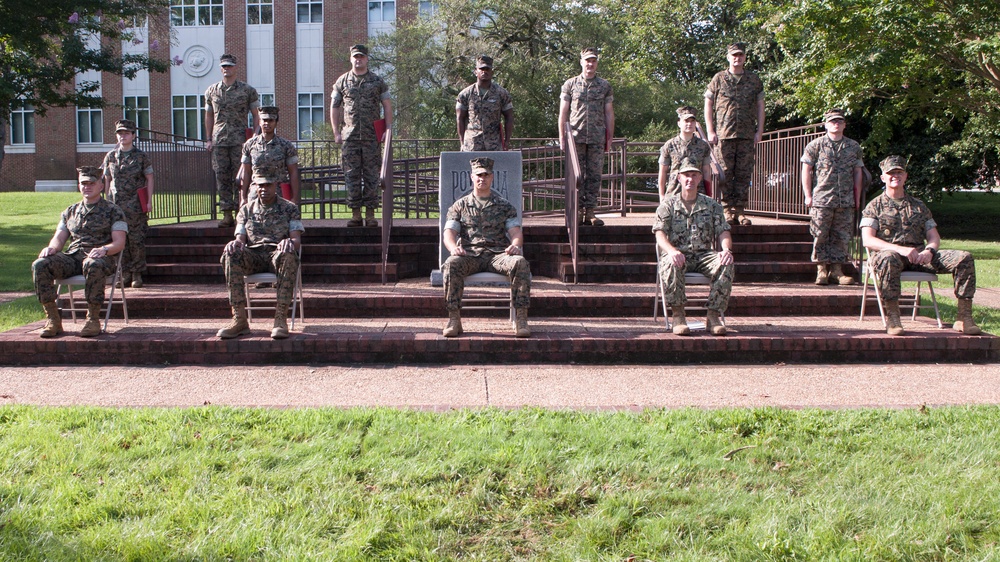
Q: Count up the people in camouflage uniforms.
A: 14